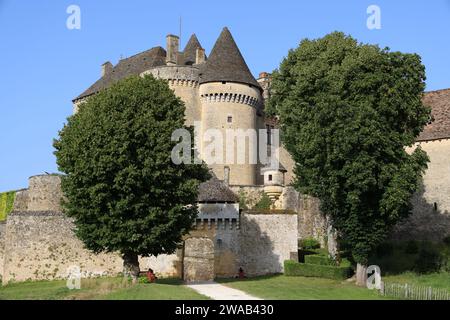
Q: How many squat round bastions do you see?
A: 1